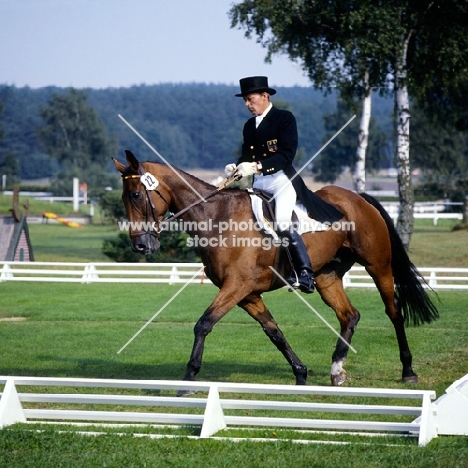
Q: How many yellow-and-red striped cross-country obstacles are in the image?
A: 1